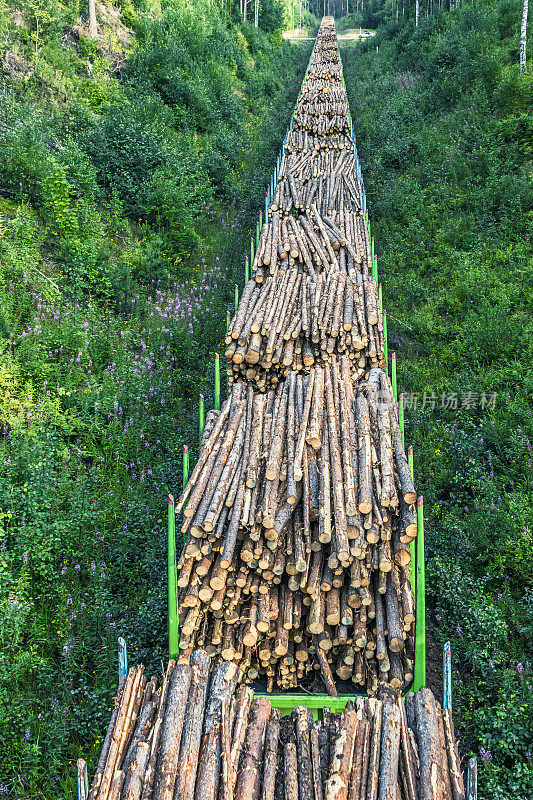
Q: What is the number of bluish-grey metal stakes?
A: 4